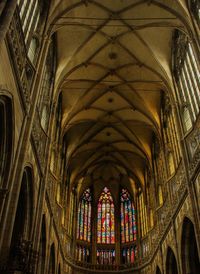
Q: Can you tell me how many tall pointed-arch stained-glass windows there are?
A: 3